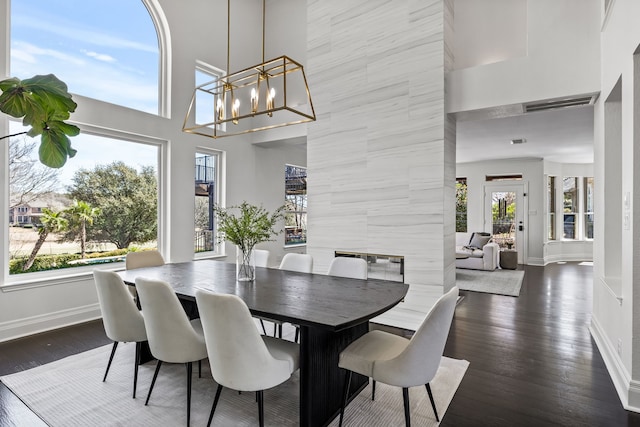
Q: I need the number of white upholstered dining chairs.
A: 8